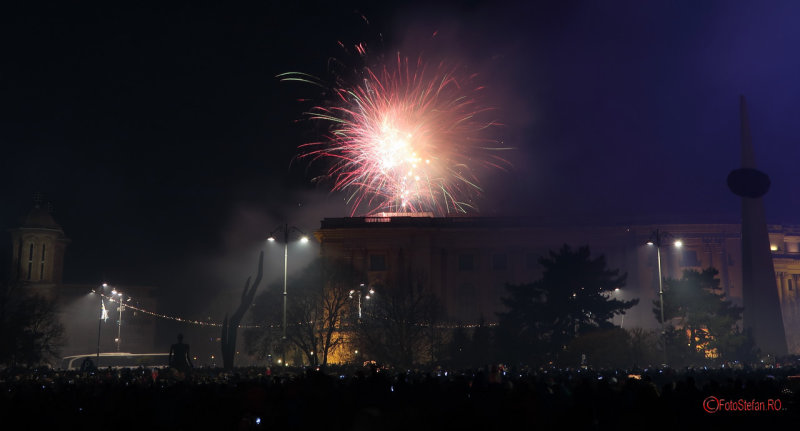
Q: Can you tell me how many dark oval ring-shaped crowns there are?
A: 1